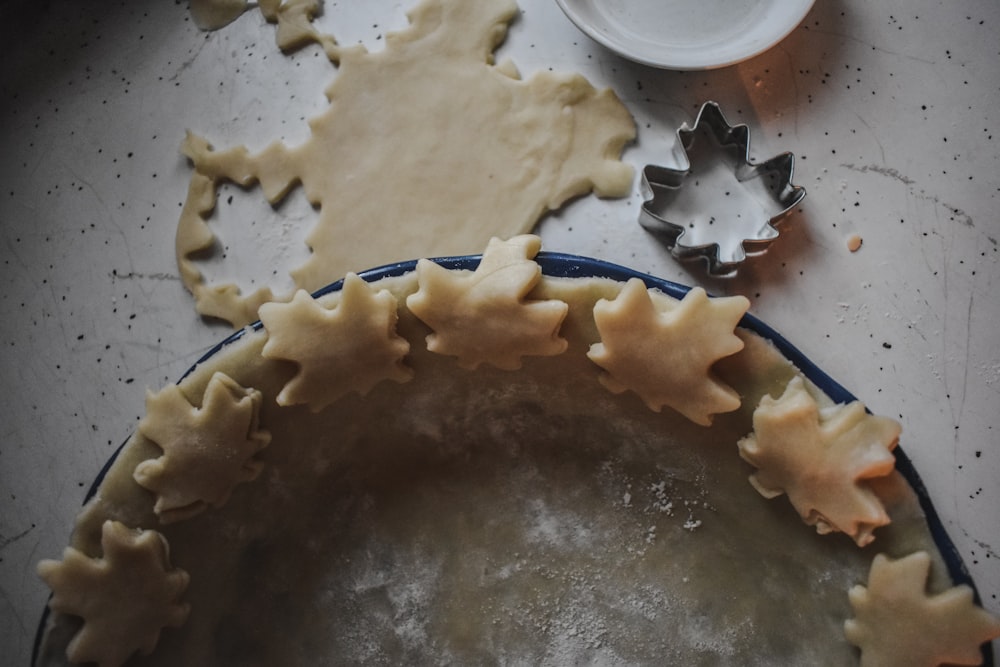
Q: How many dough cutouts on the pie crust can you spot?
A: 7